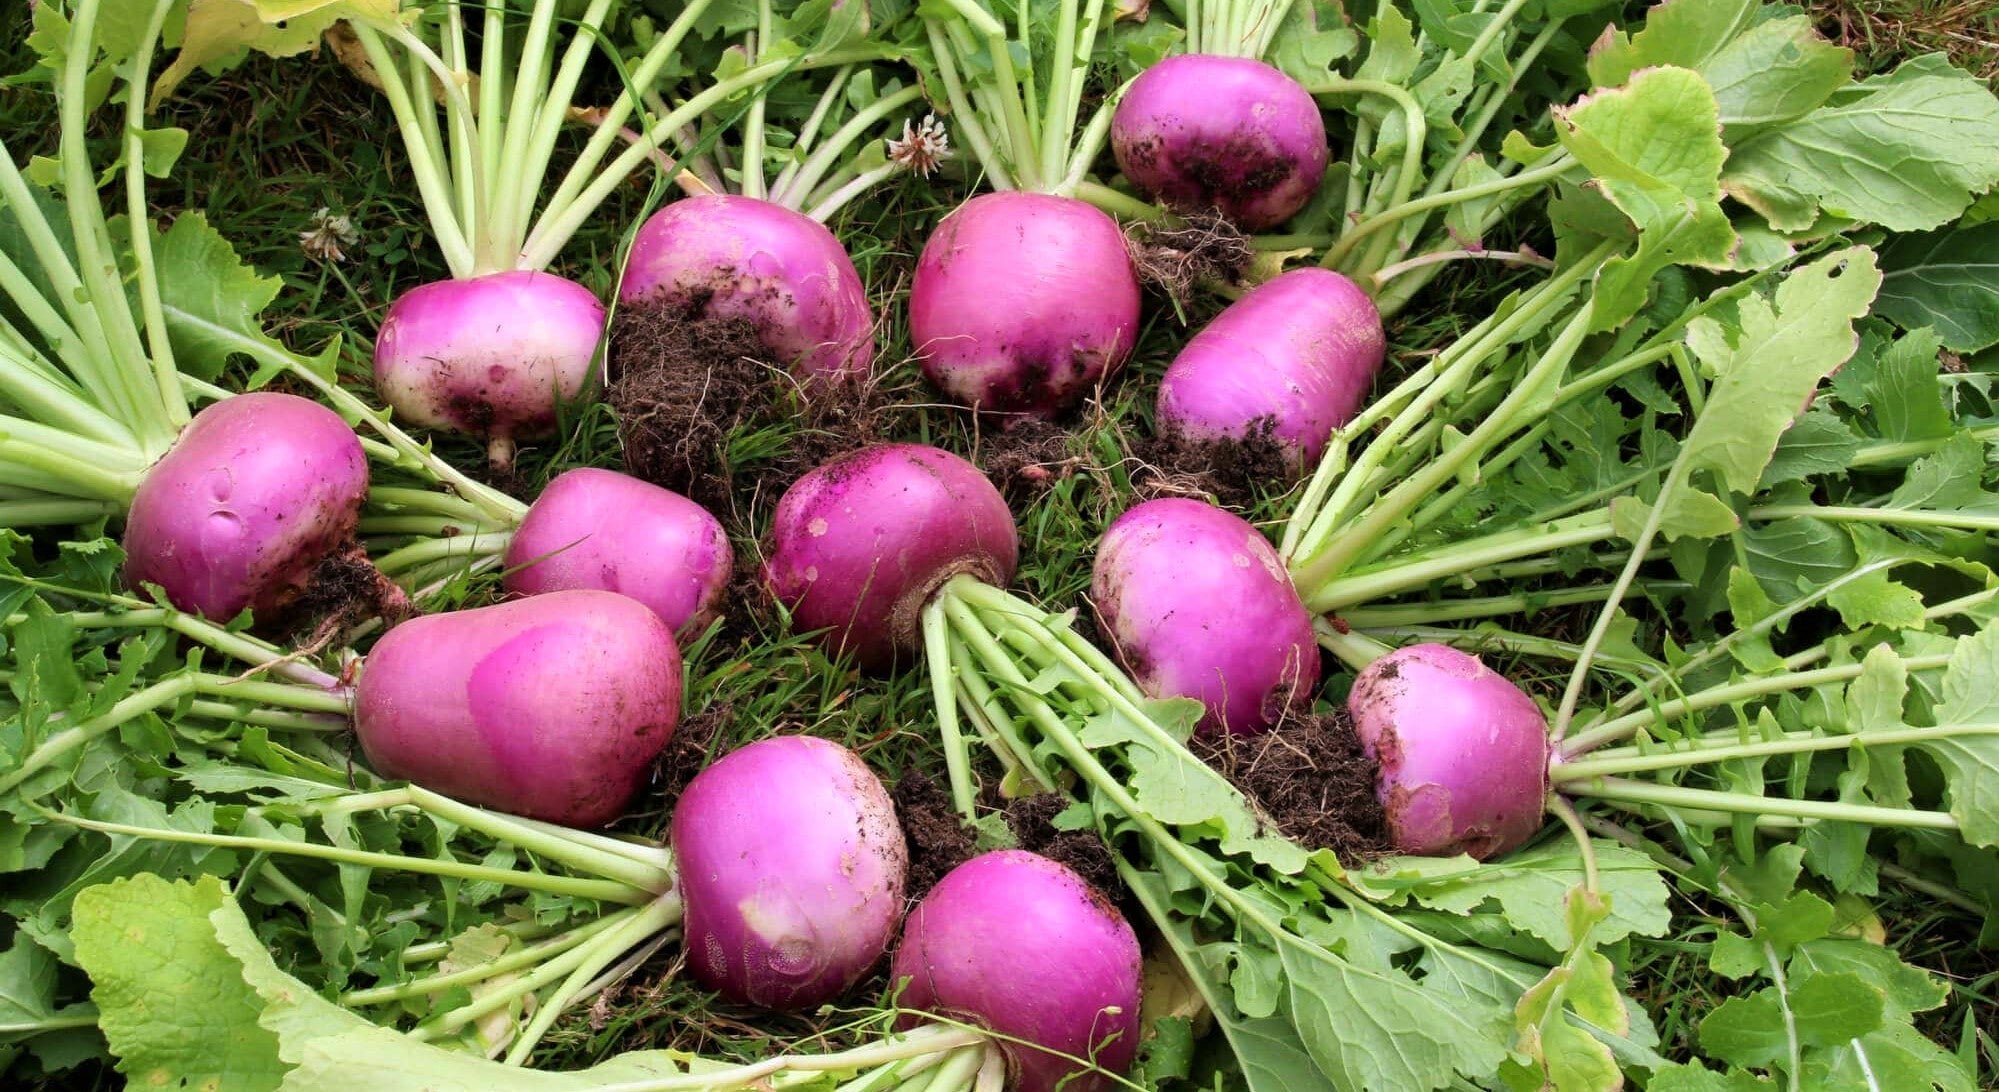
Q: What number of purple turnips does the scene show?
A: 13